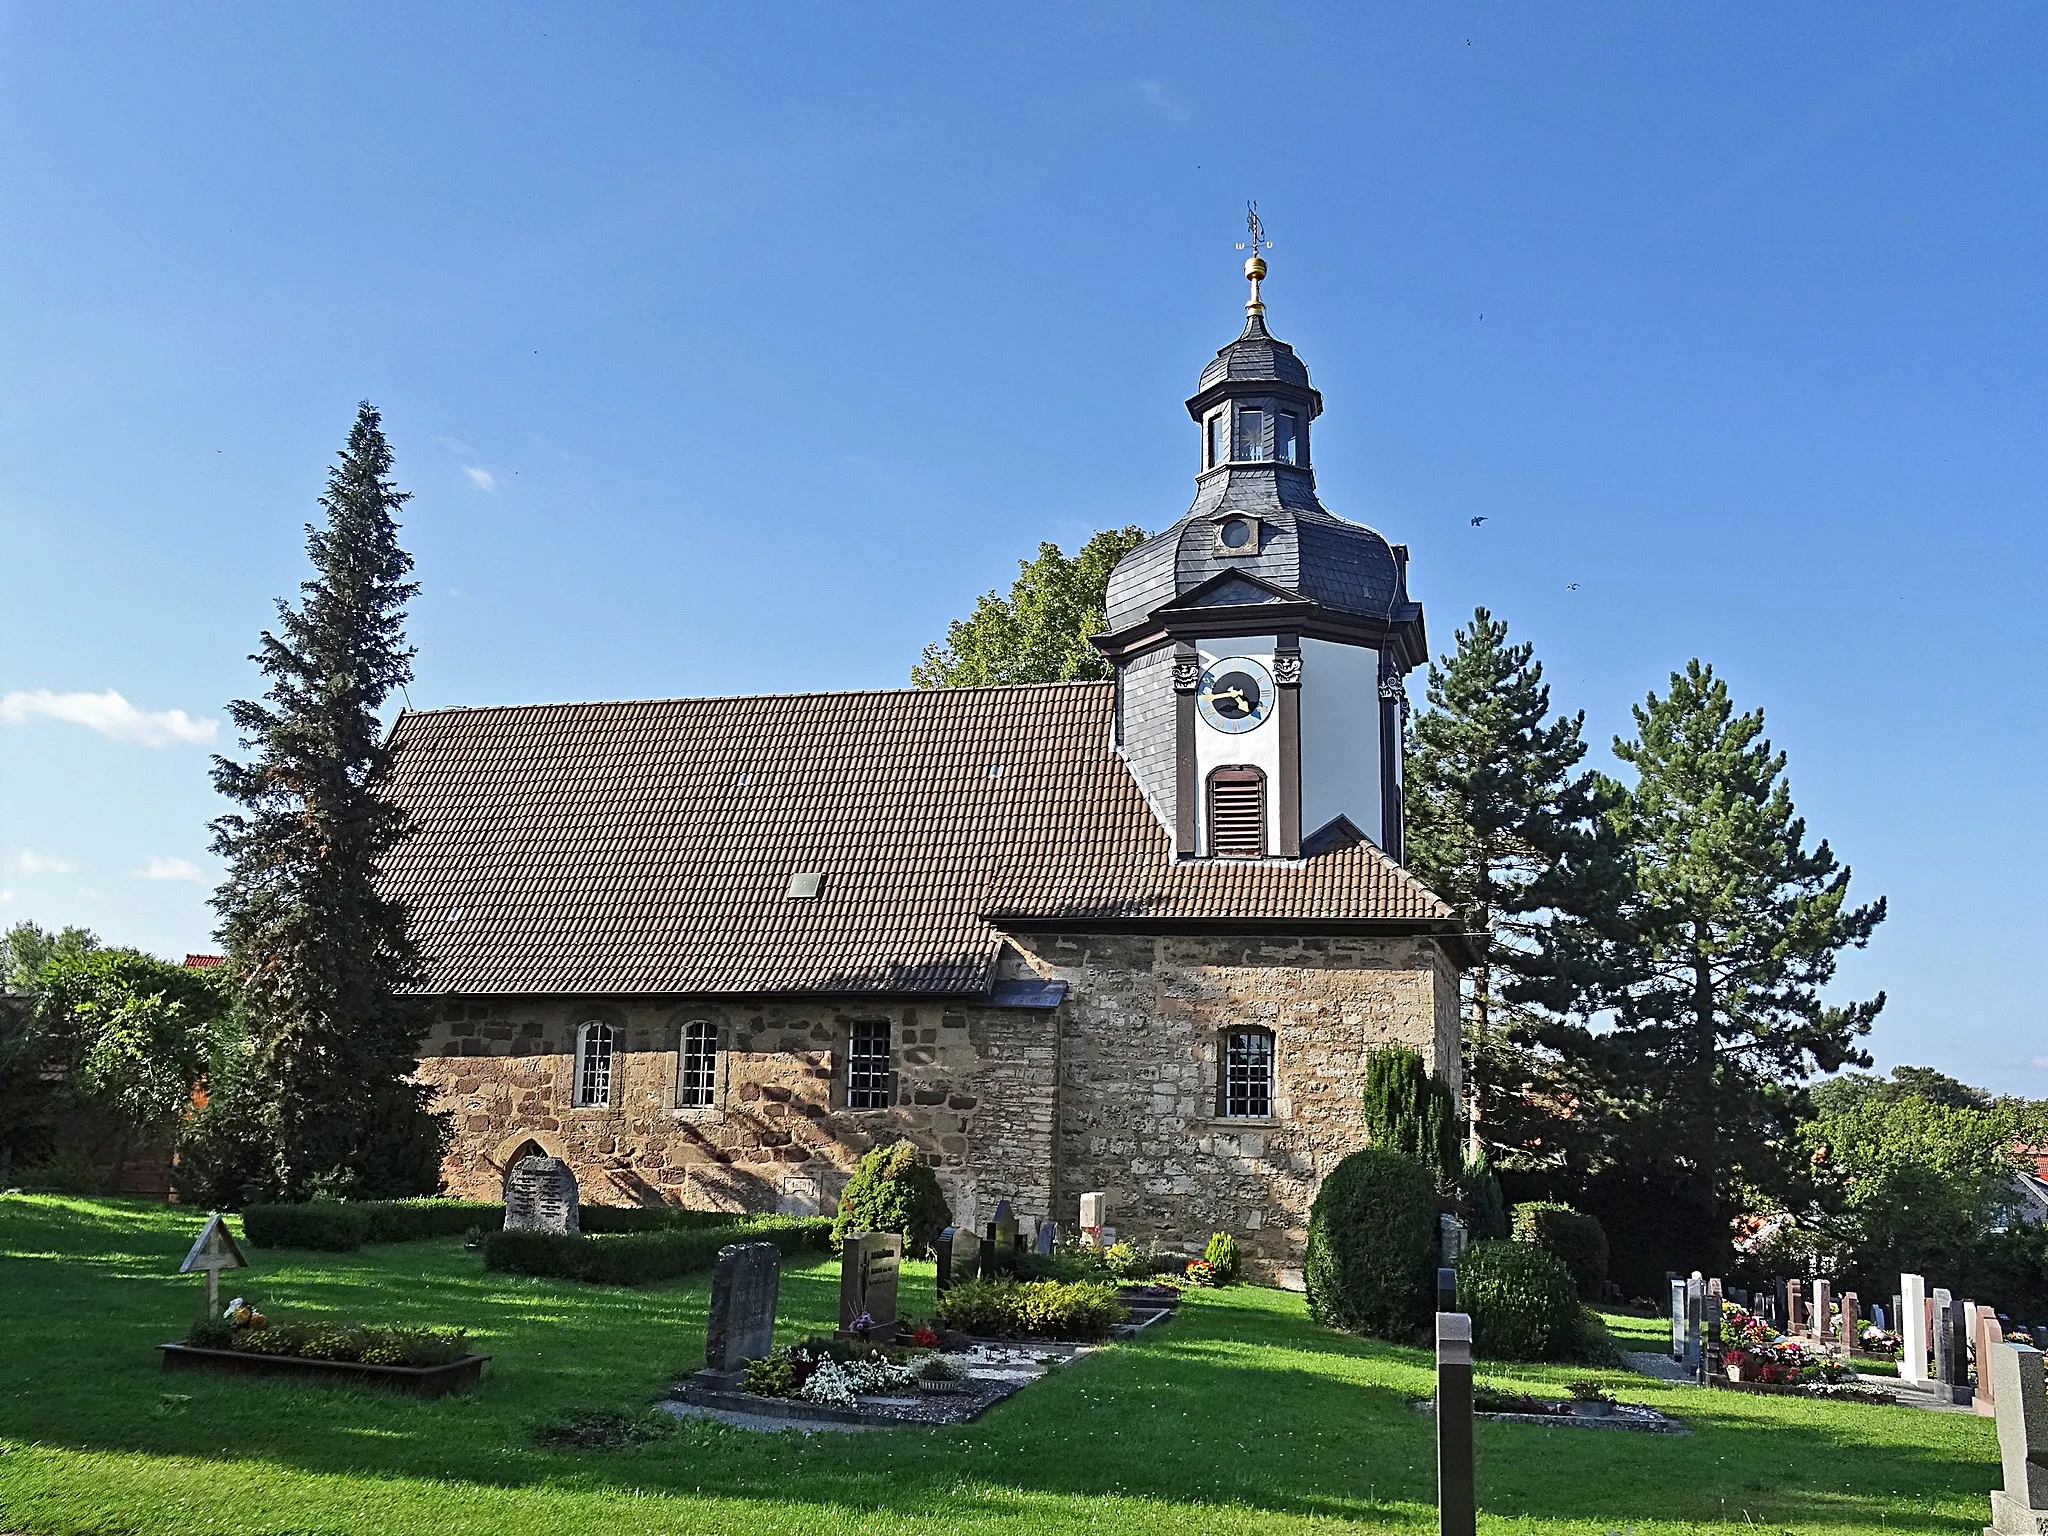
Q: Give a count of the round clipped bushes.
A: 3